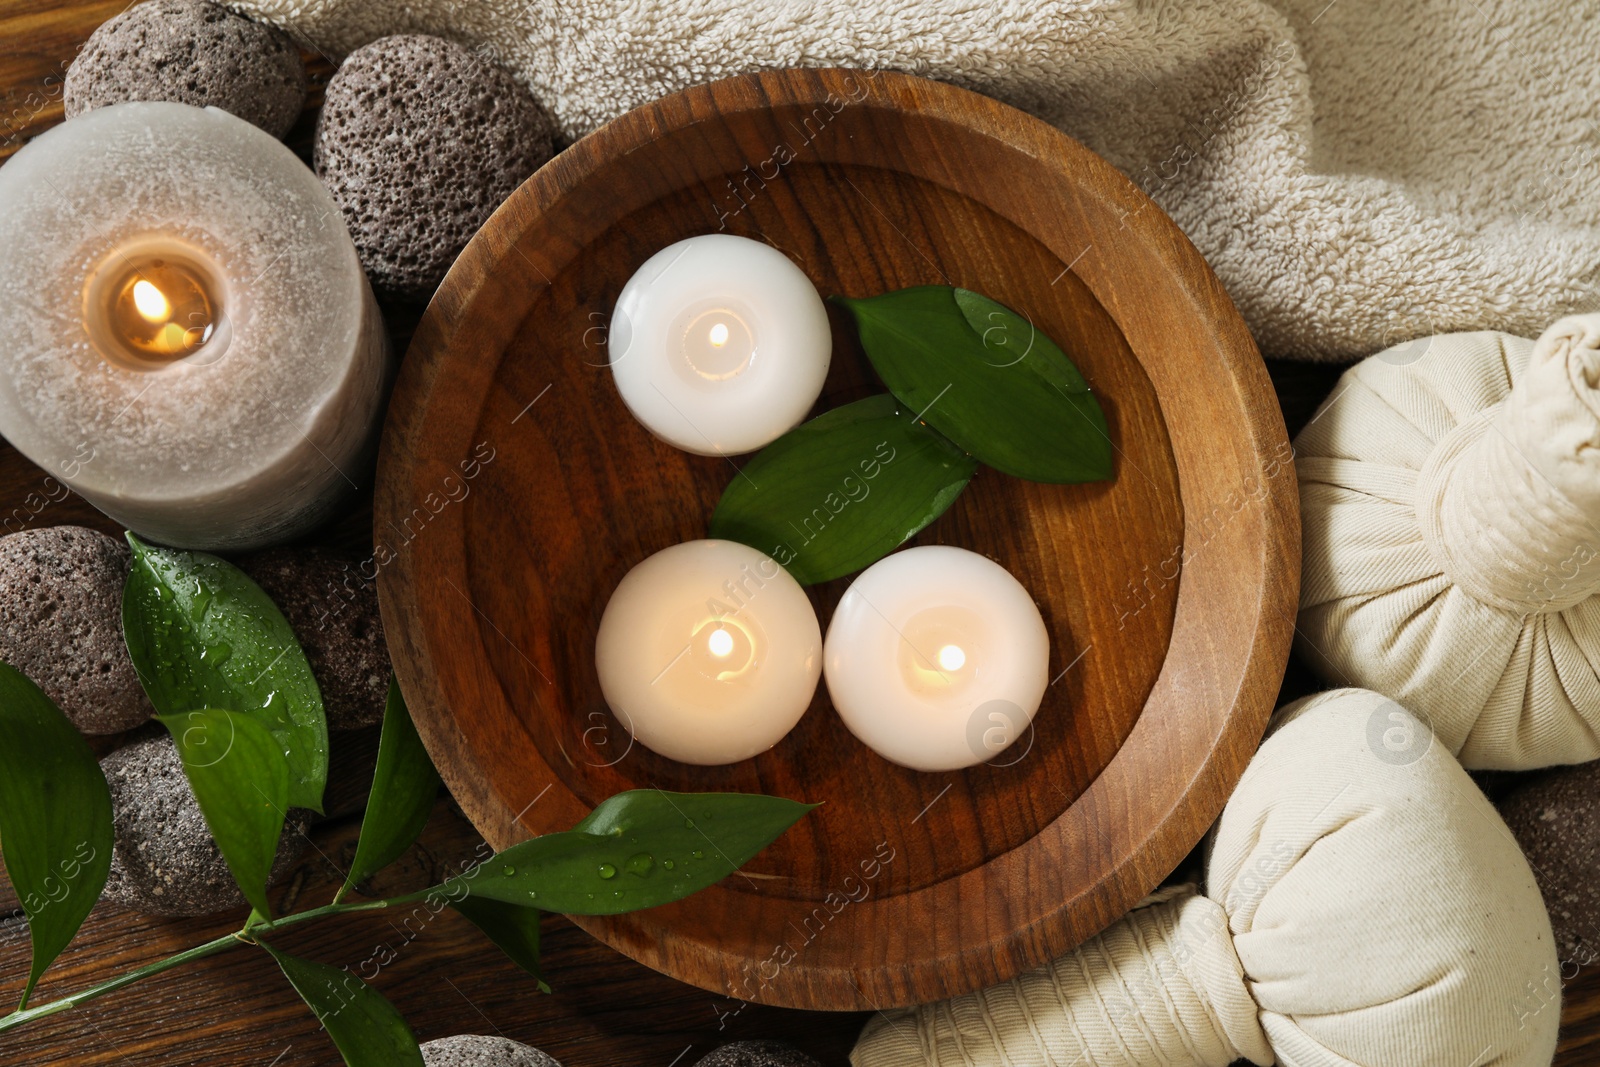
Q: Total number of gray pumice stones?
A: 8